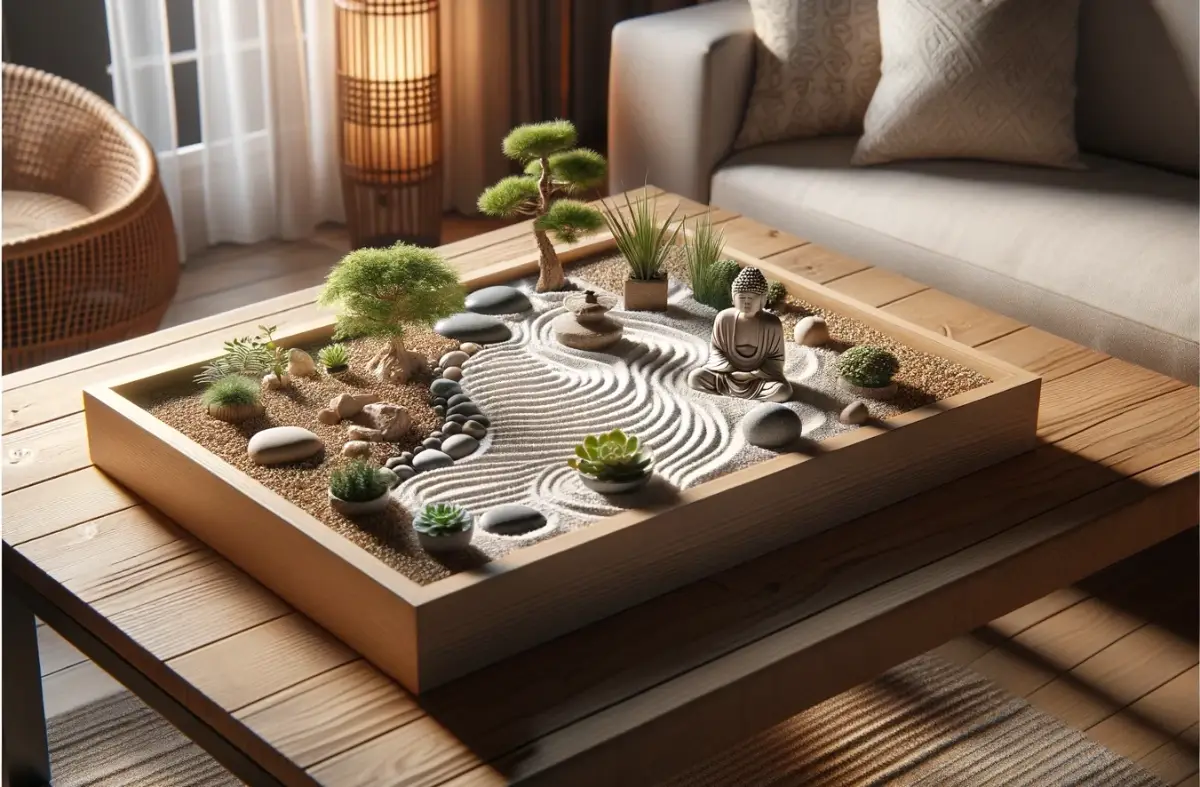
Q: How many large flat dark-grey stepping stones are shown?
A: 3